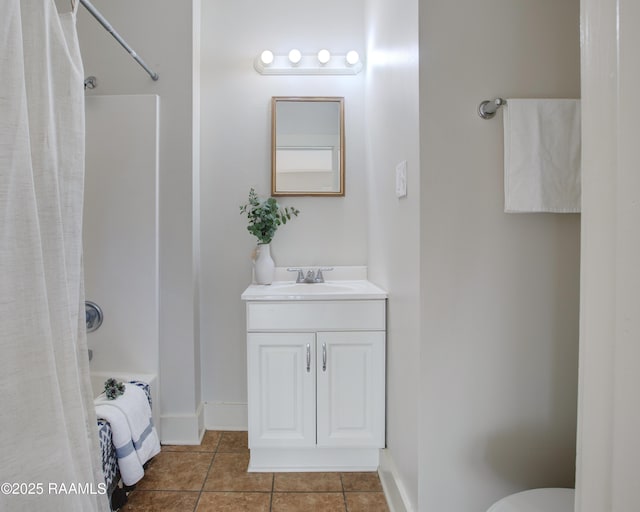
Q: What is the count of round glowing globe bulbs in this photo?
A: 4